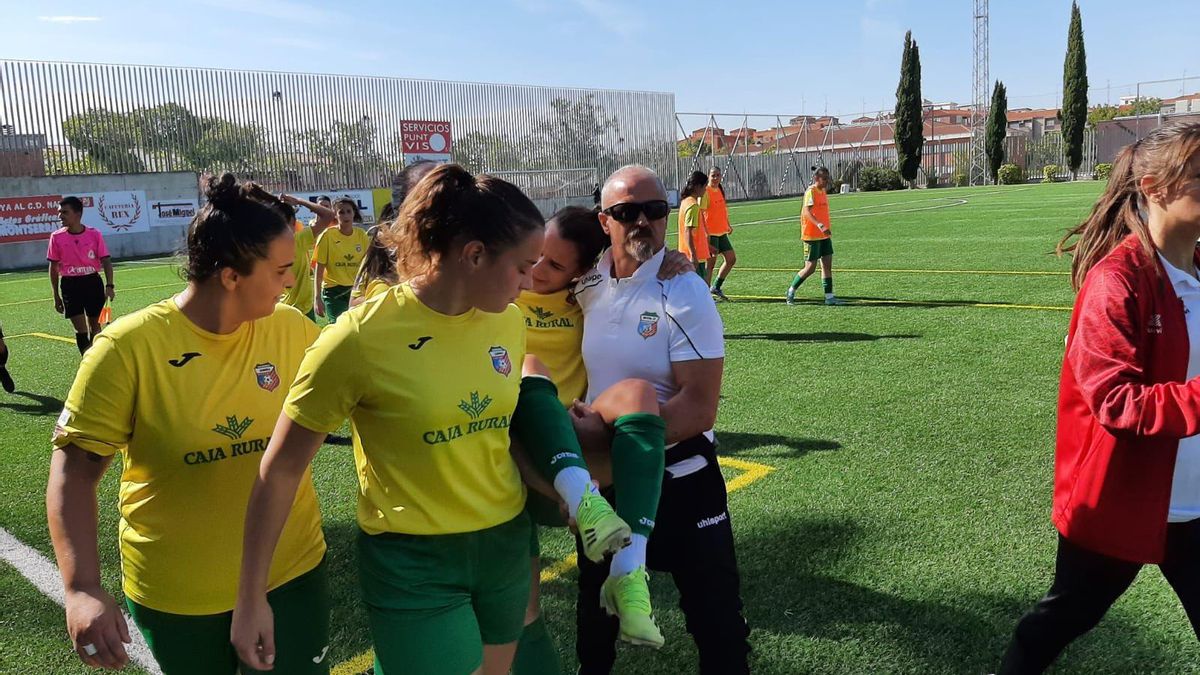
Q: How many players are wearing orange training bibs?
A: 3